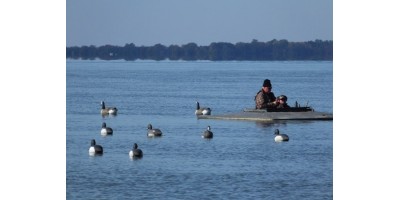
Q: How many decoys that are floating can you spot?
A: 8